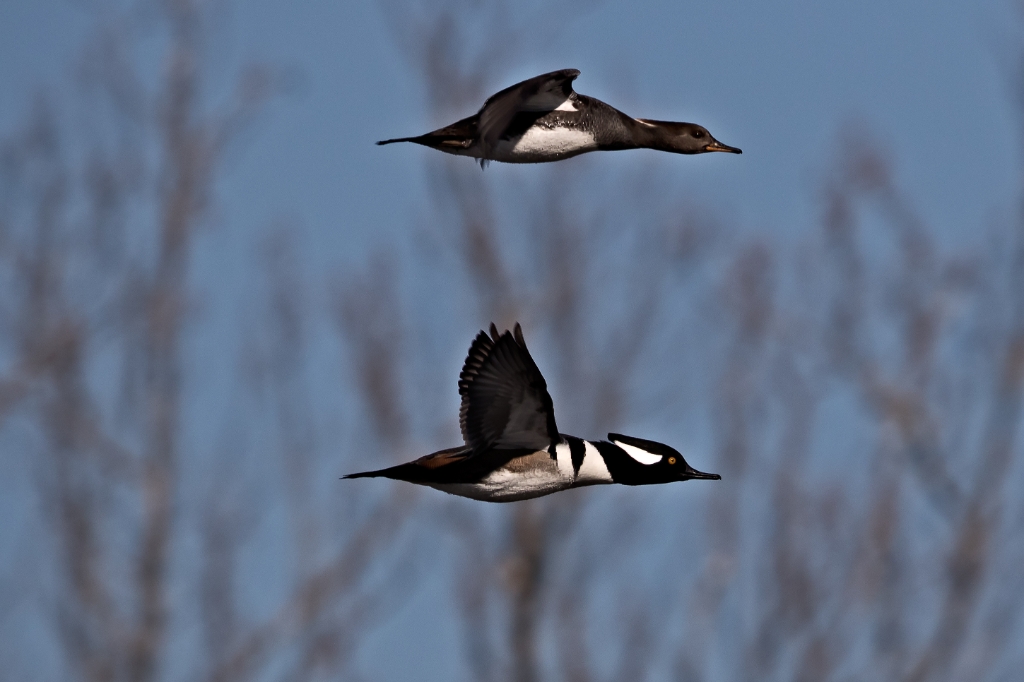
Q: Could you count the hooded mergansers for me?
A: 2